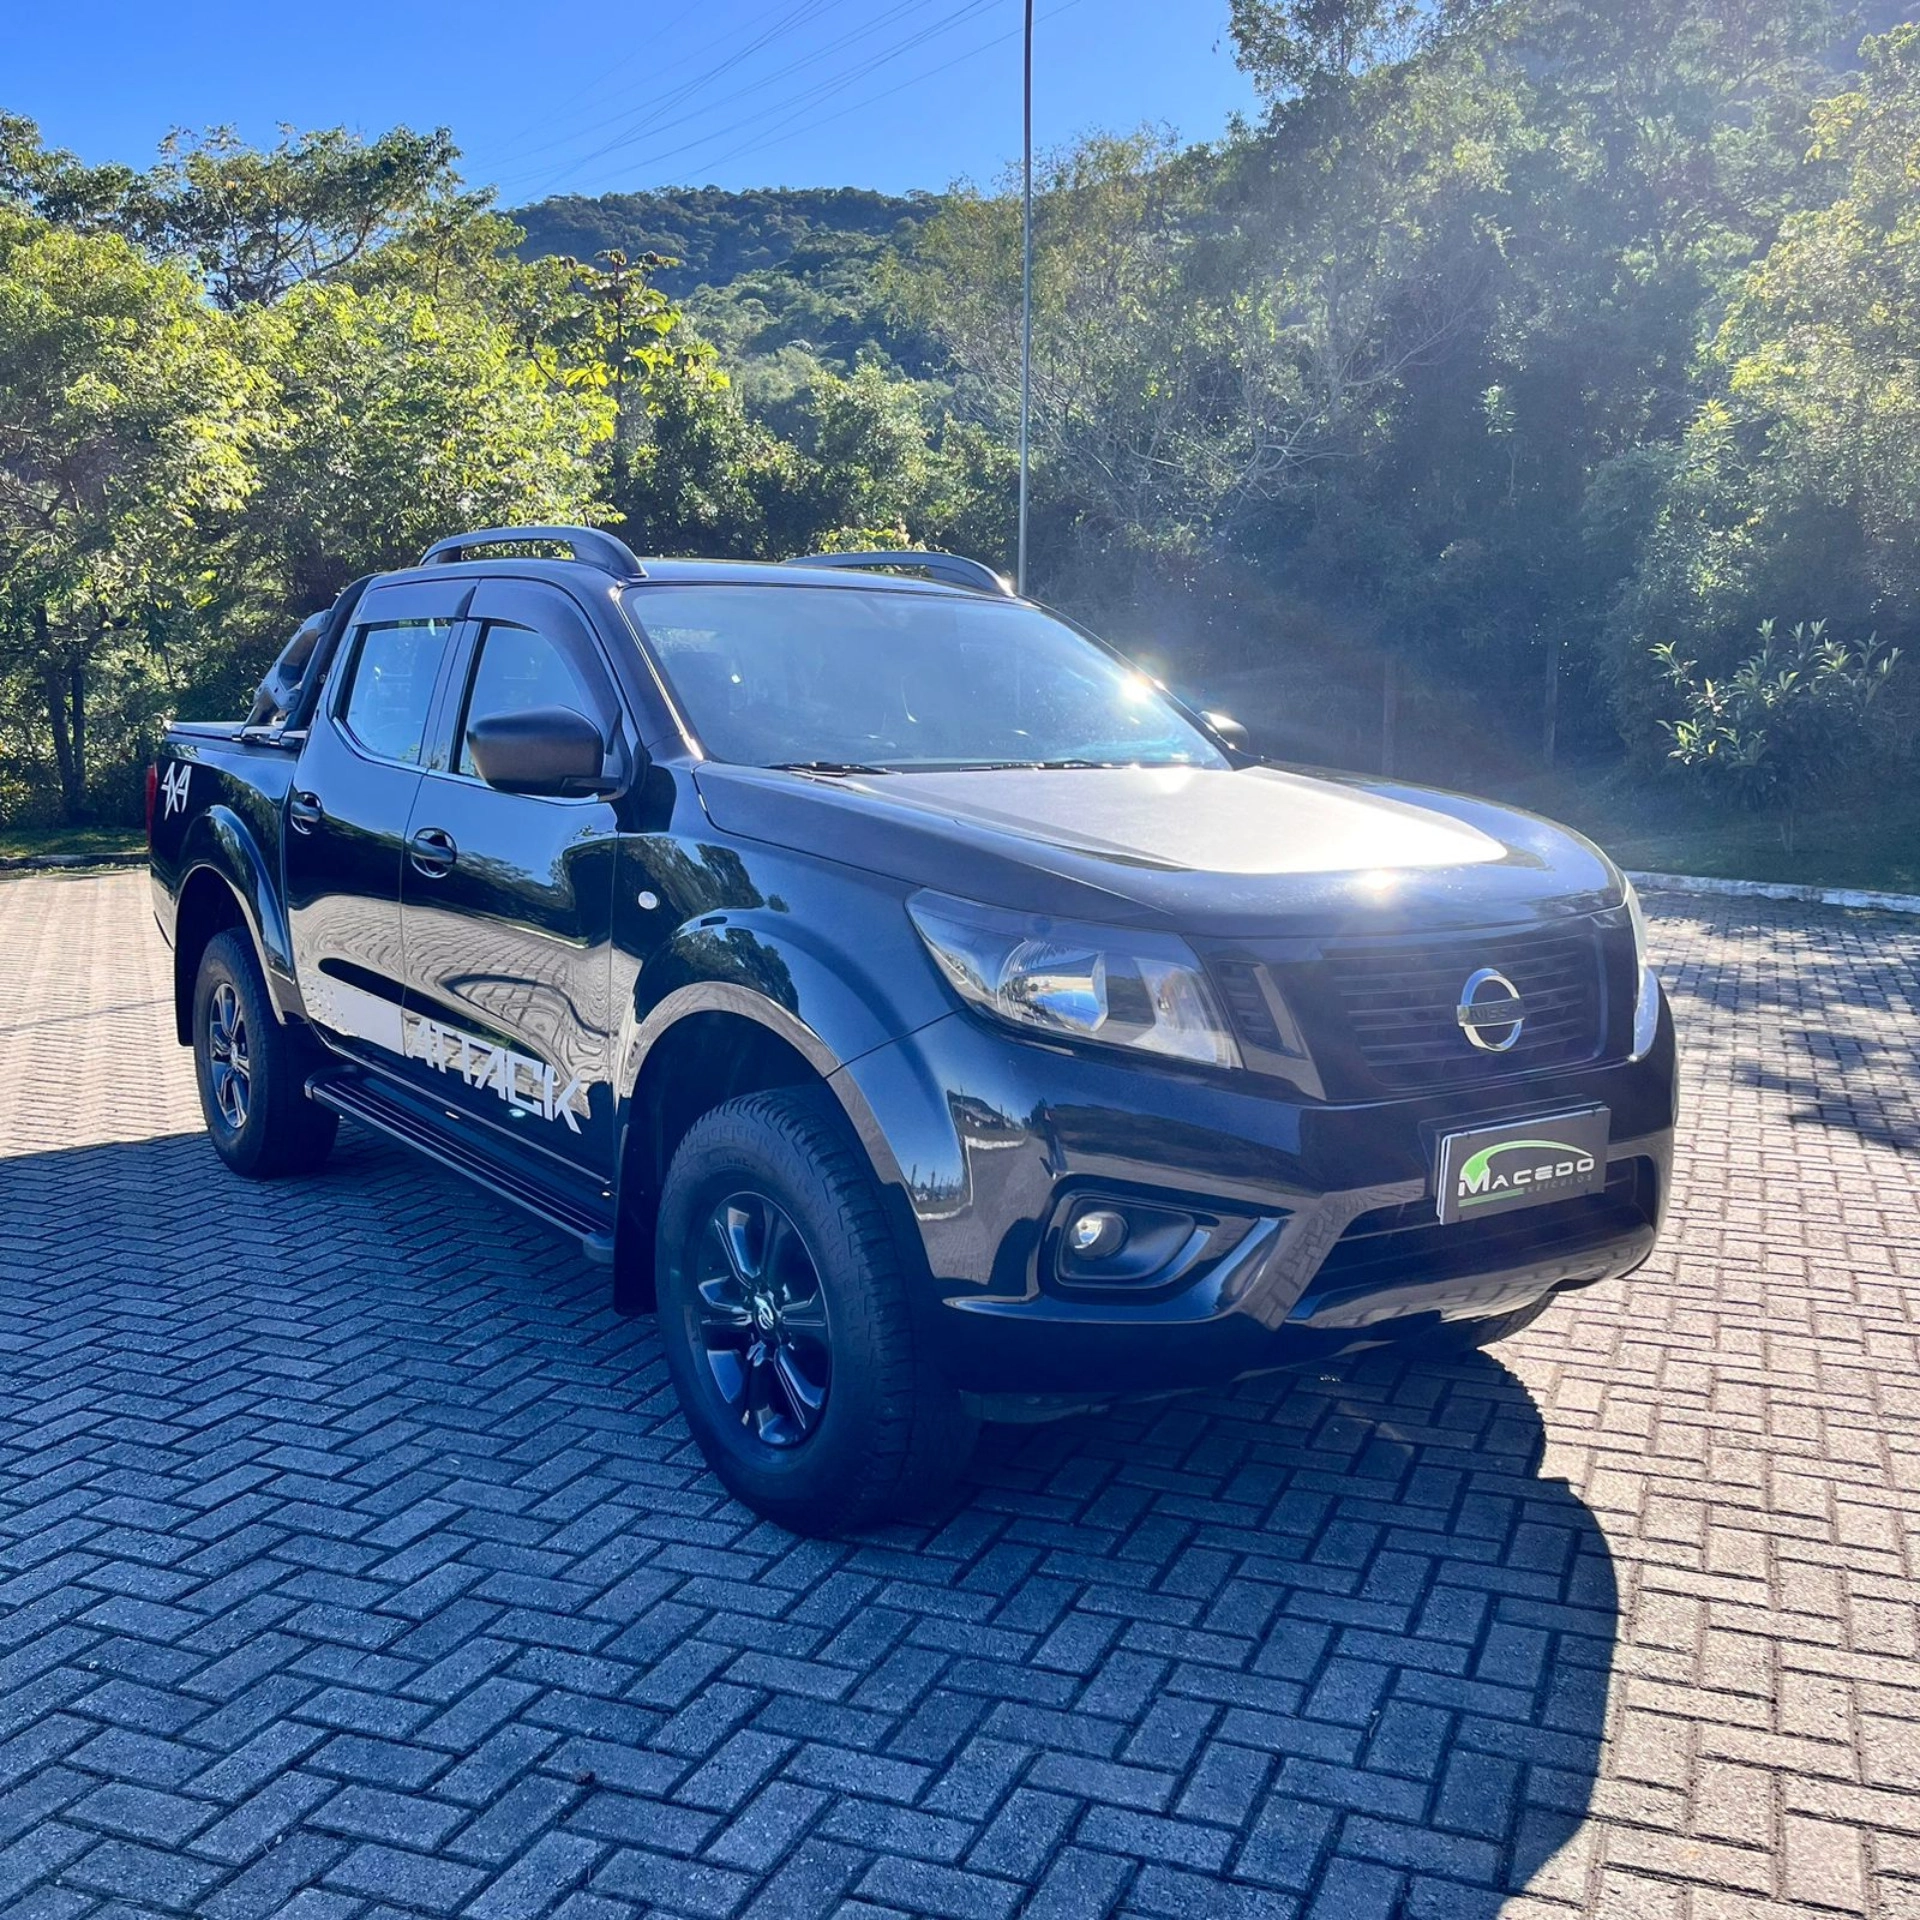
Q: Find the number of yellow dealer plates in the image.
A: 0